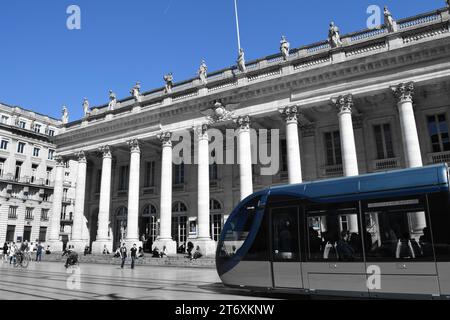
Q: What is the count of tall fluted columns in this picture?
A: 10